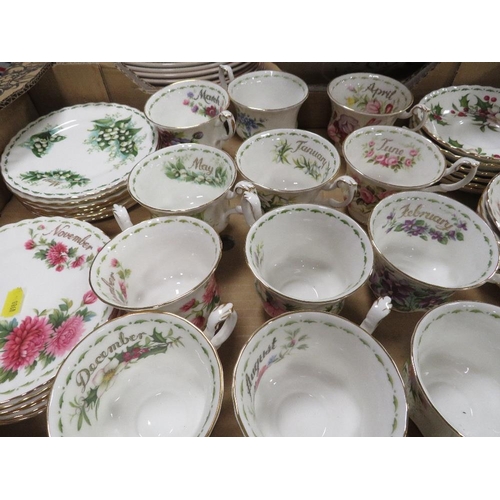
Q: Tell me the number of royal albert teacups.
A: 12